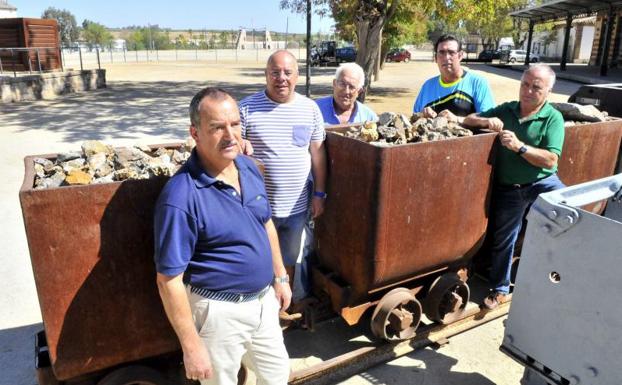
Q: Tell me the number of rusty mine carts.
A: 3